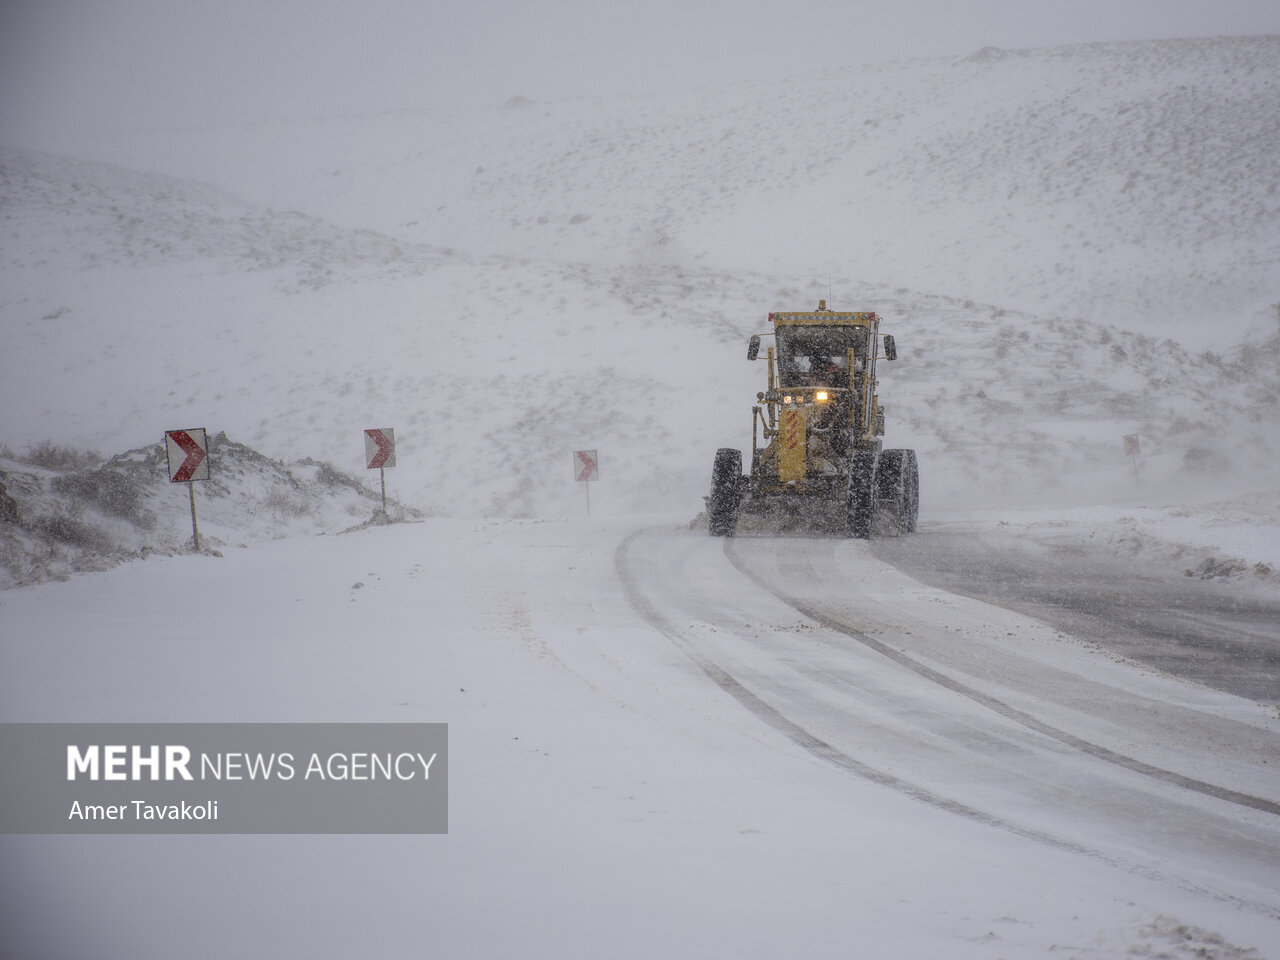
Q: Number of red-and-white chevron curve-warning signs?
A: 4